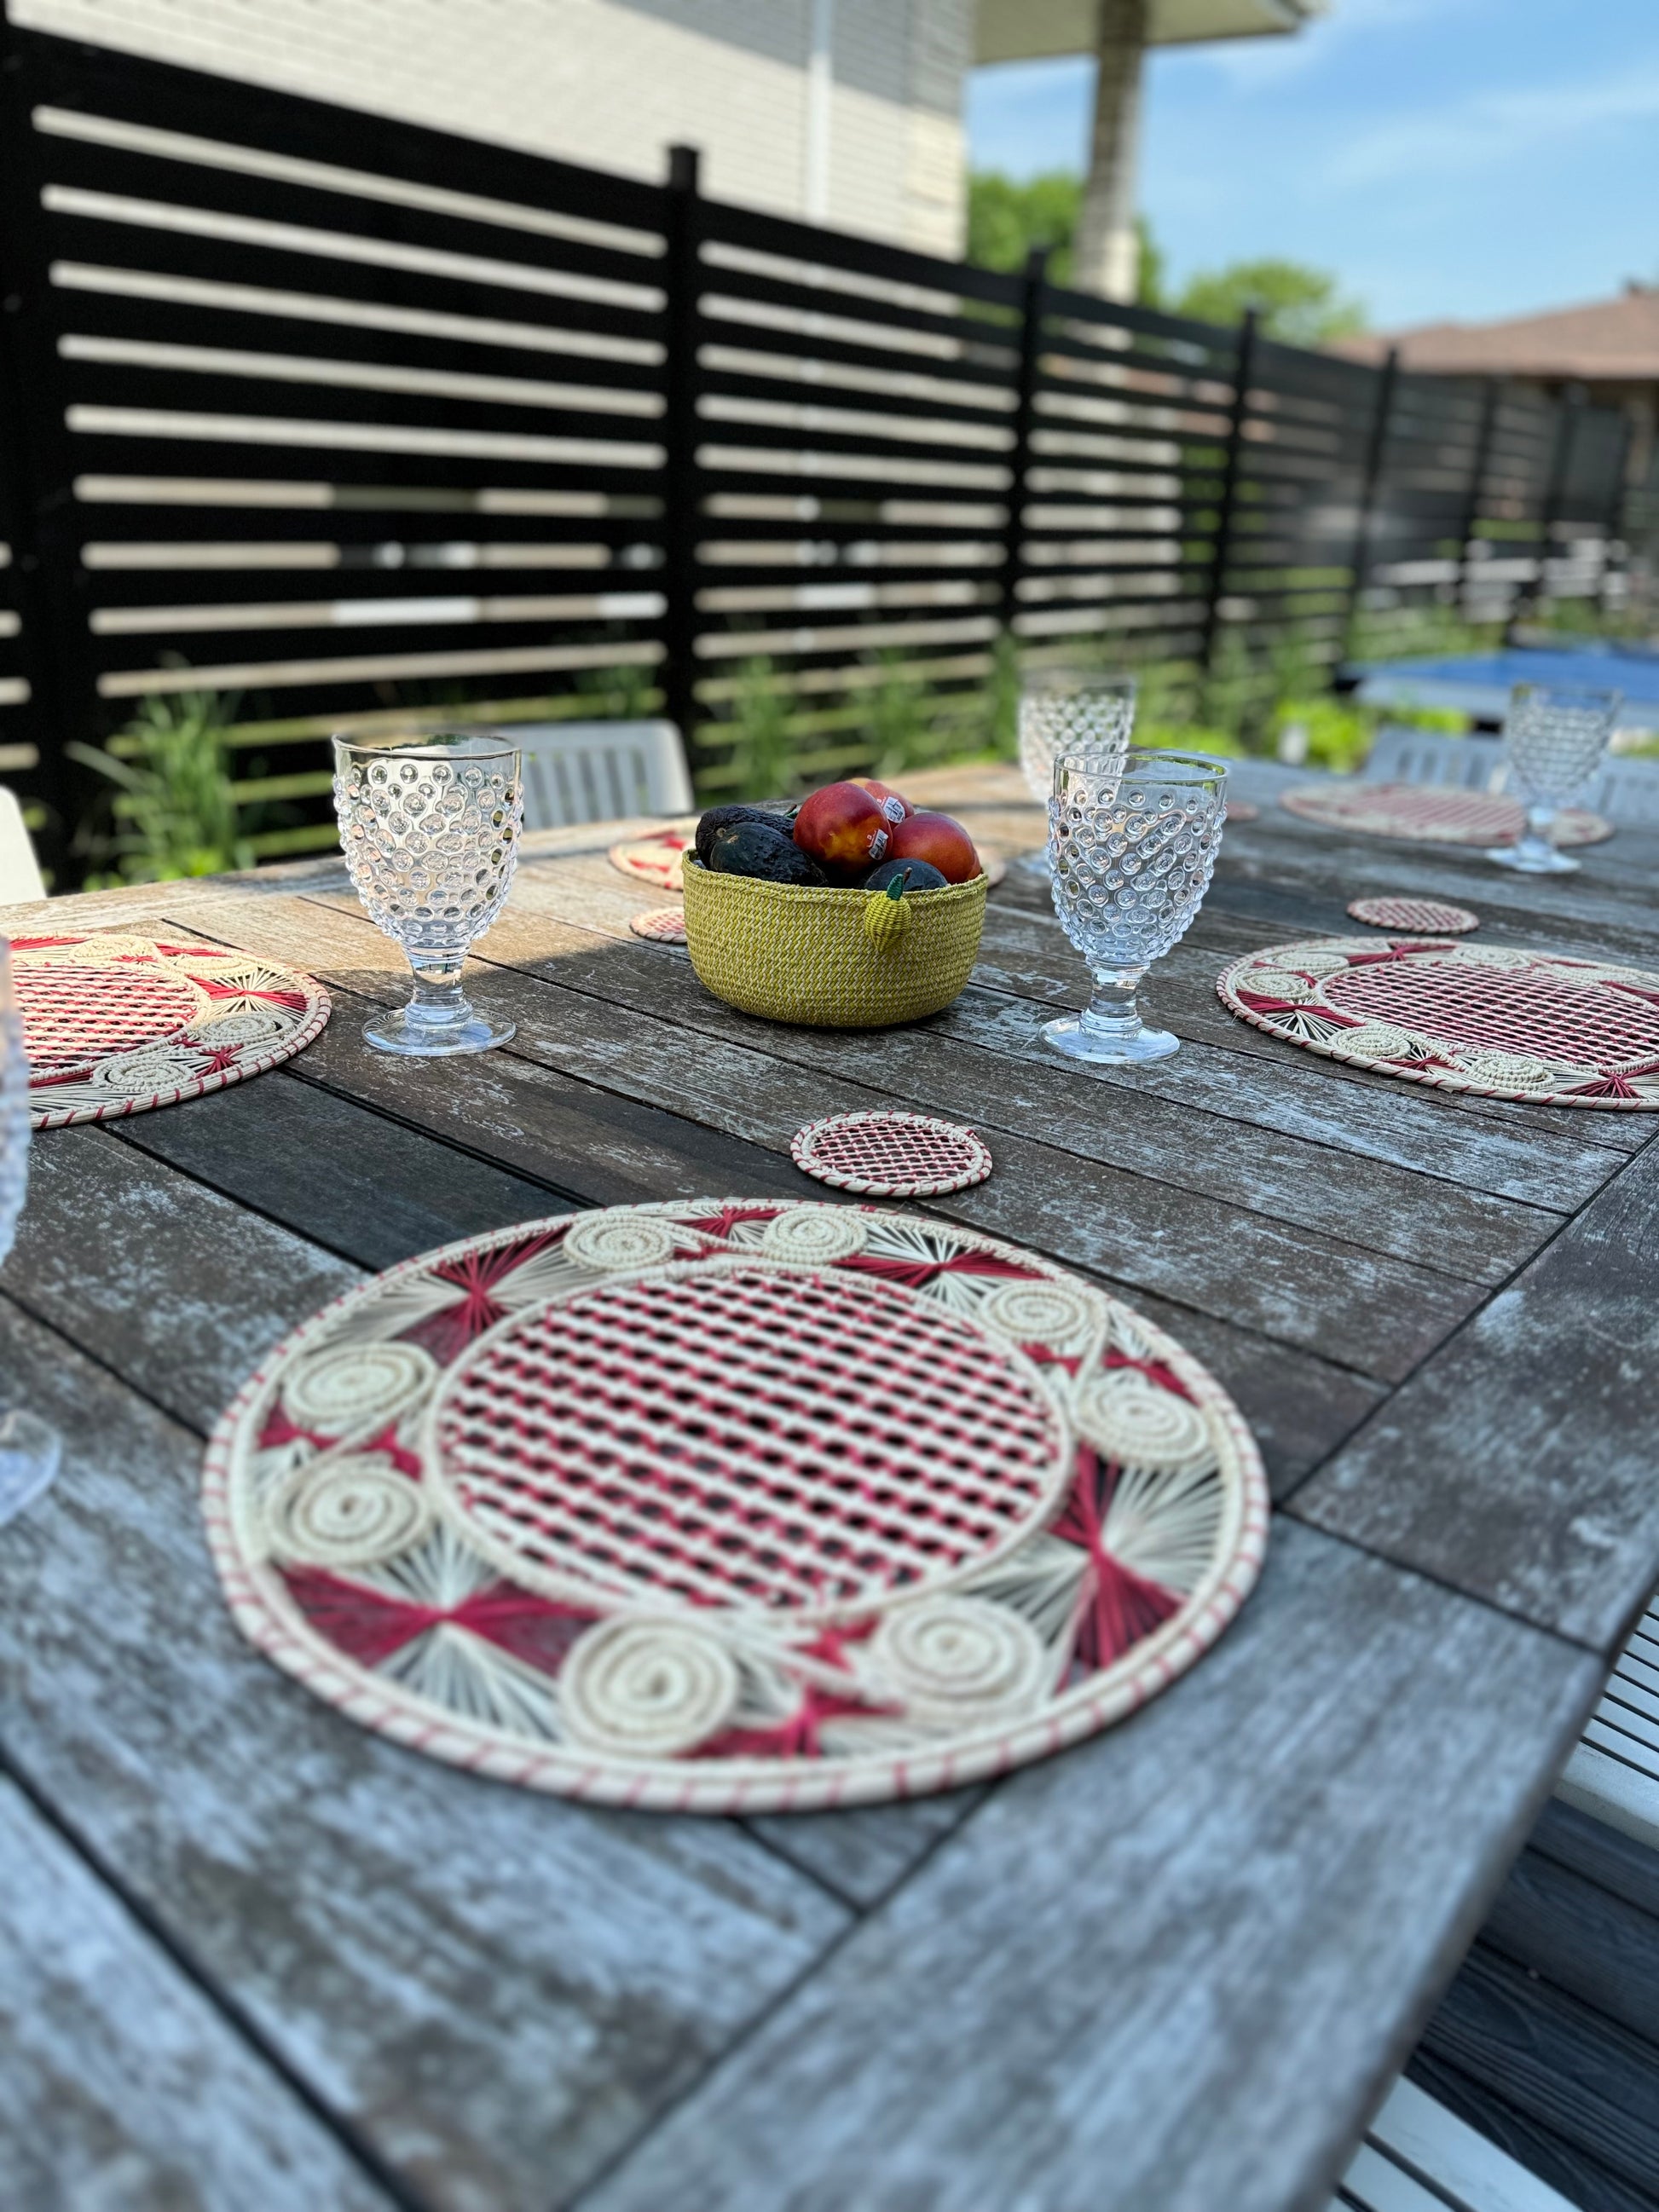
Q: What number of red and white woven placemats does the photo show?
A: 5